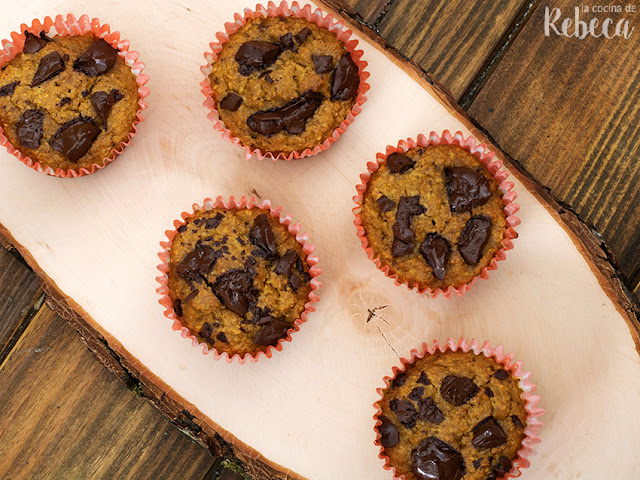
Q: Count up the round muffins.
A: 5